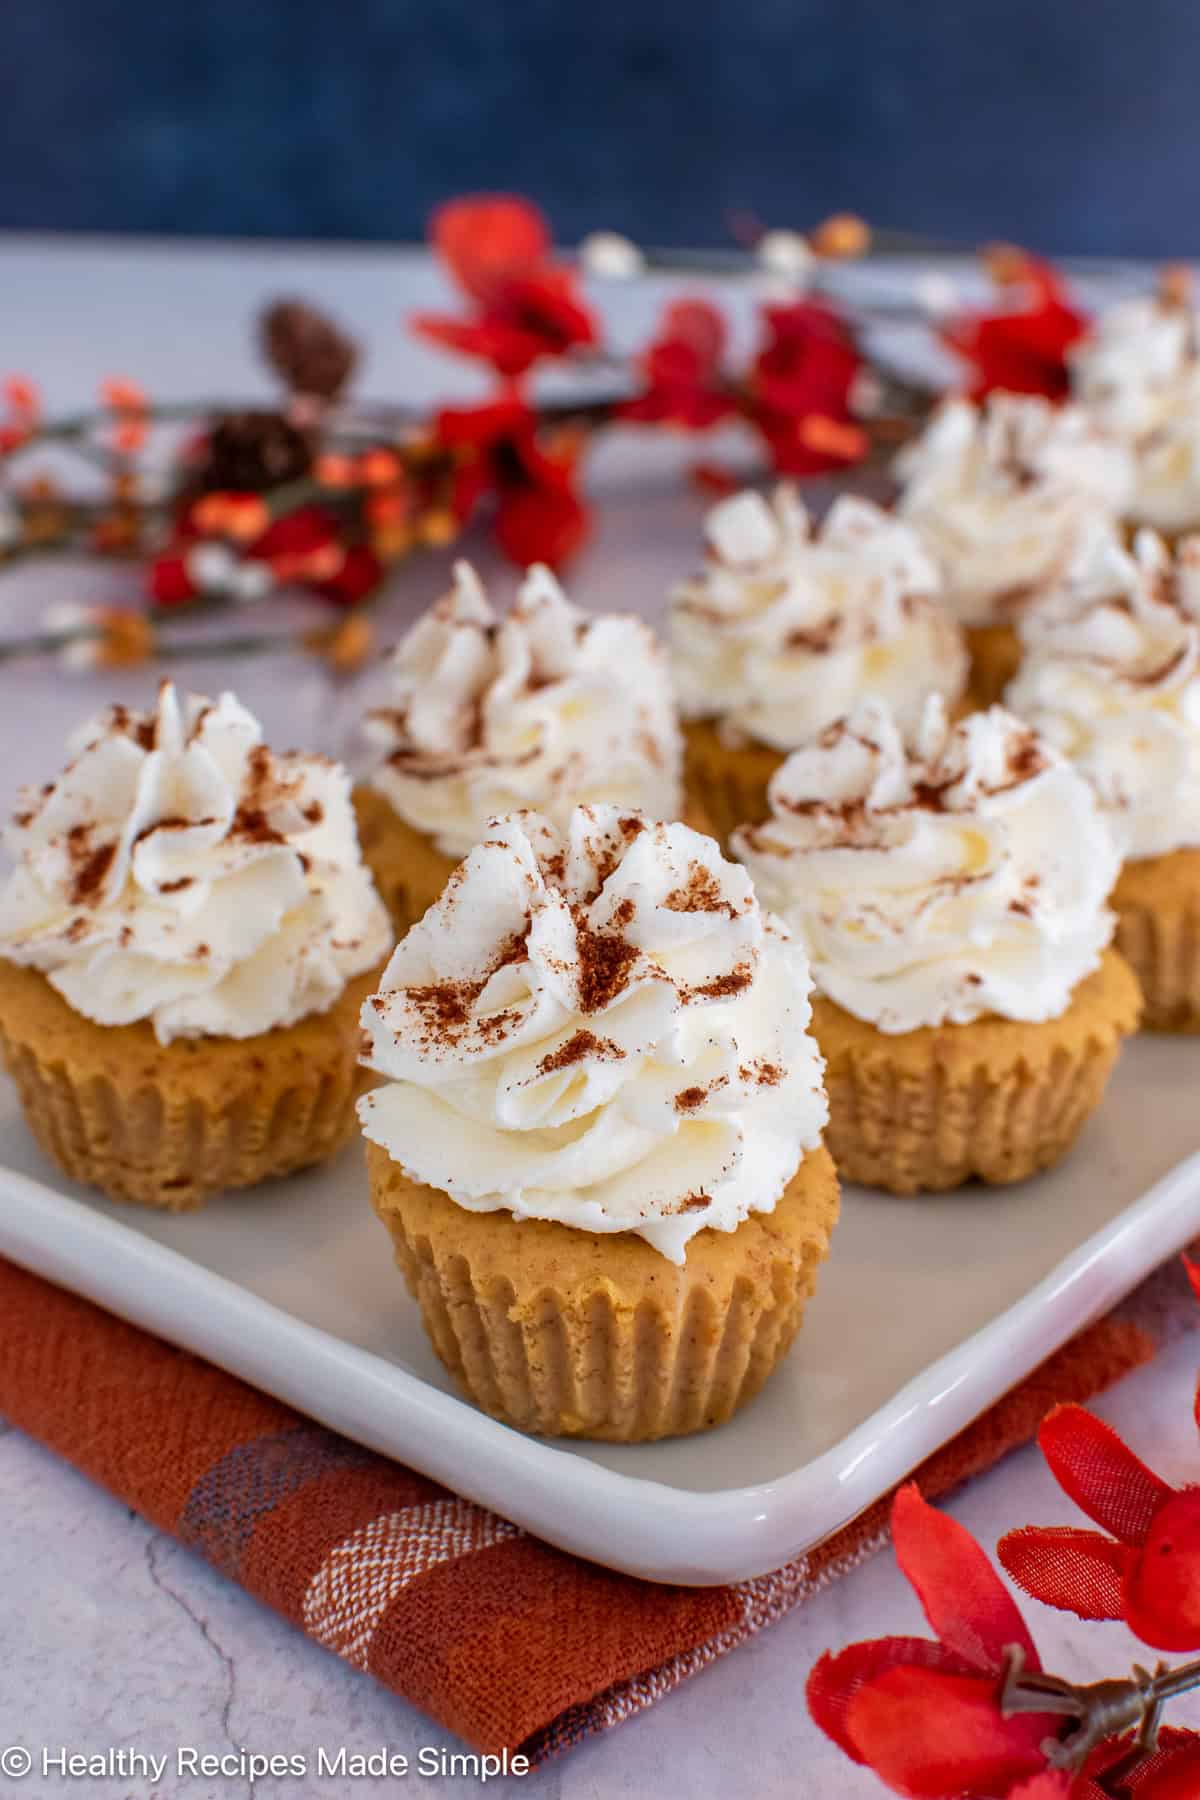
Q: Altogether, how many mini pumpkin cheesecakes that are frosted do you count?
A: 8